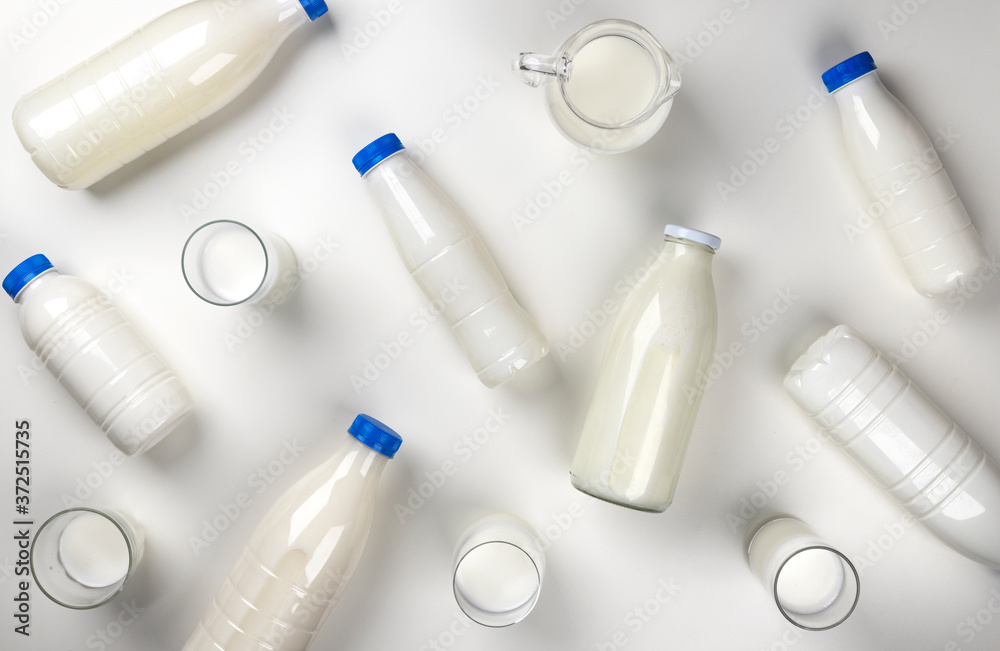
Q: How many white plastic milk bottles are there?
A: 6